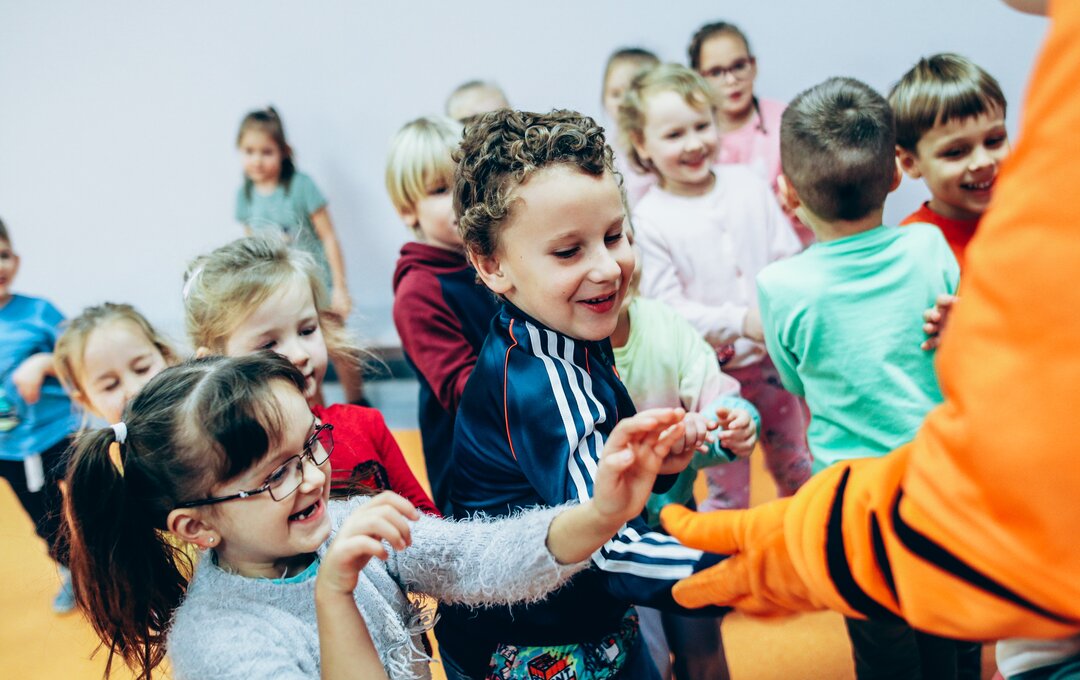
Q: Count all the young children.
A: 14